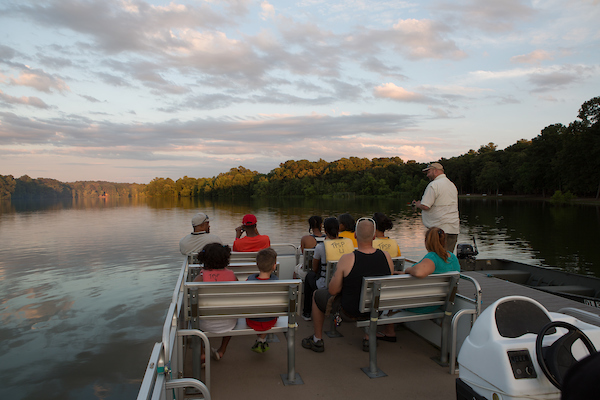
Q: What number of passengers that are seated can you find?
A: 10